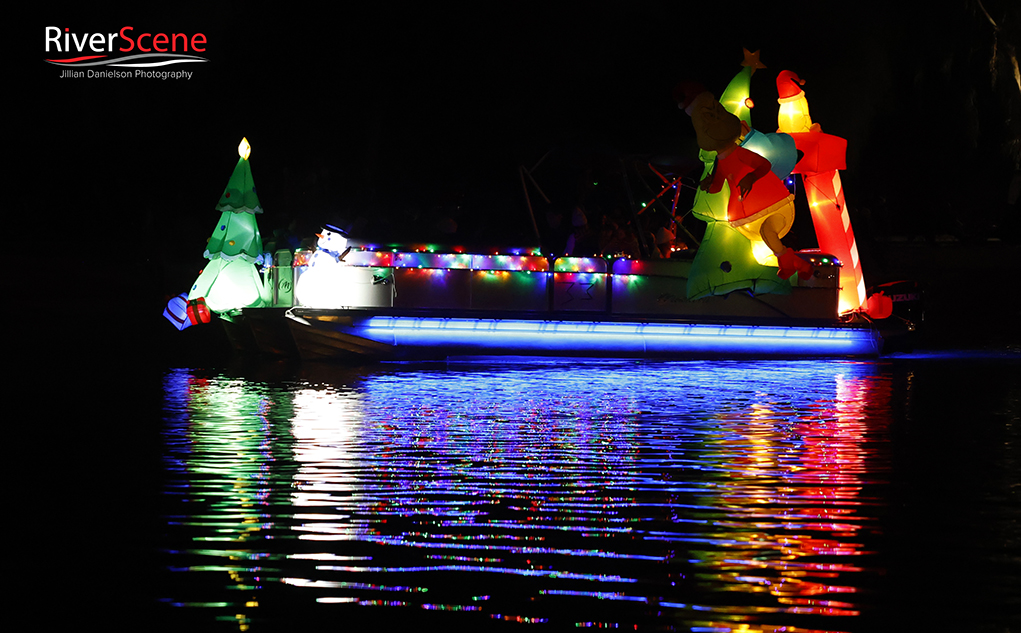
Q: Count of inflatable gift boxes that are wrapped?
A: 2